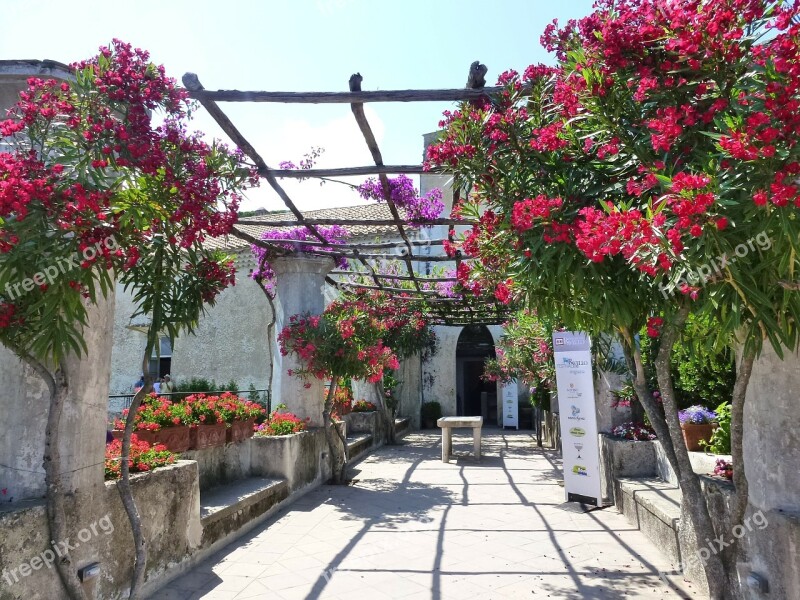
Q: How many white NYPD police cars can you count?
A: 0